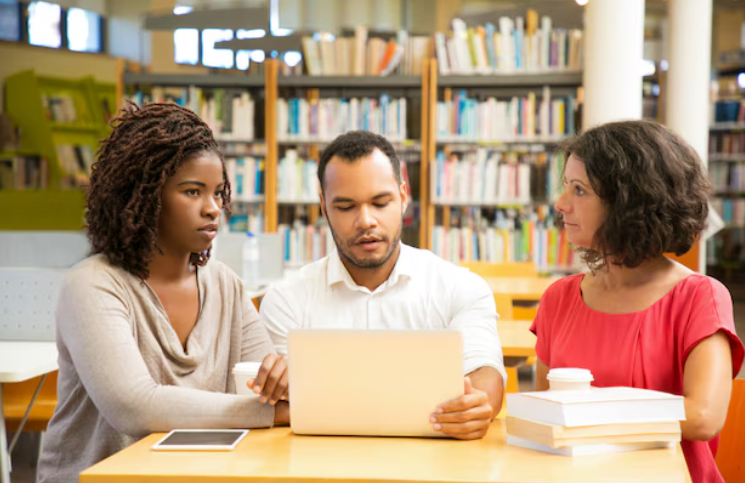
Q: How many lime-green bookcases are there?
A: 1